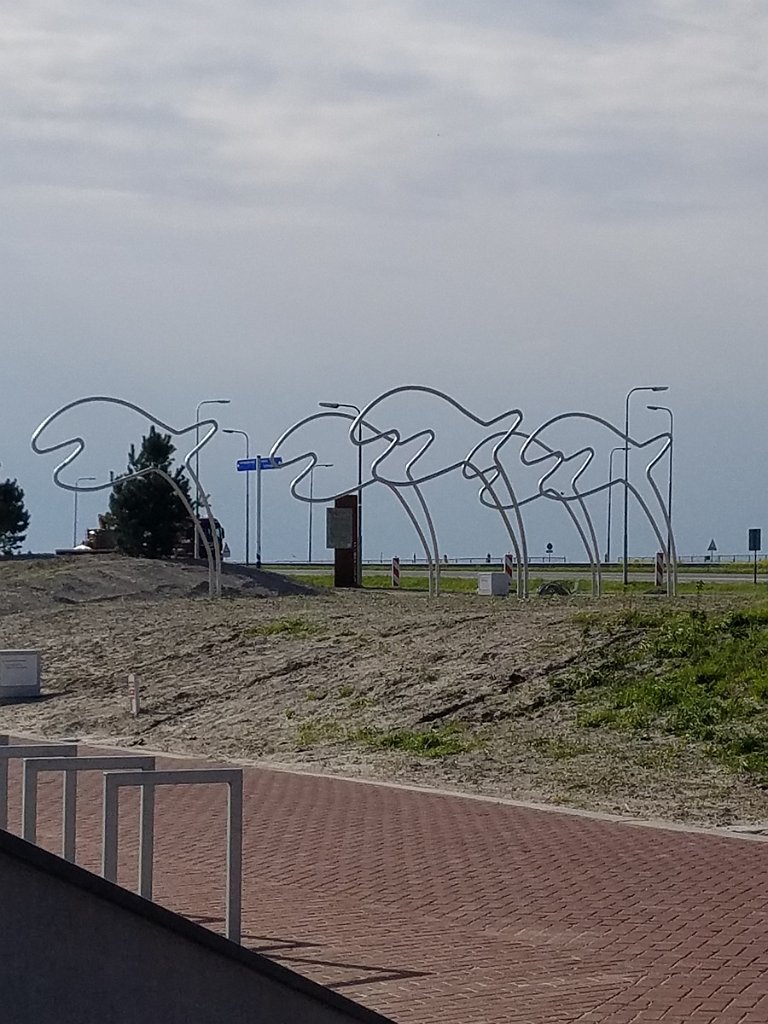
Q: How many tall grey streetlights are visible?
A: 8